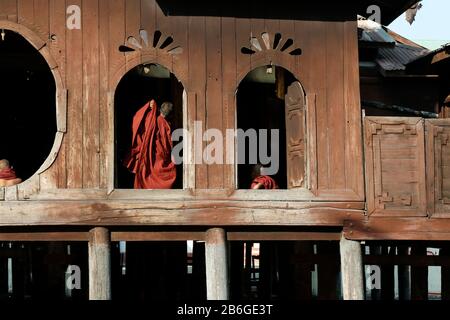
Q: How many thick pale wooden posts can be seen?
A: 3